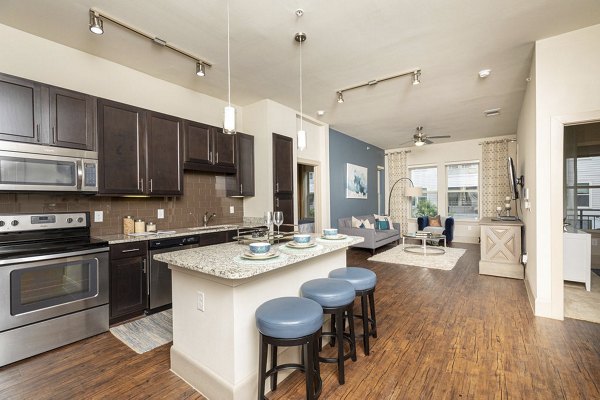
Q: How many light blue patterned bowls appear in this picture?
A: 3